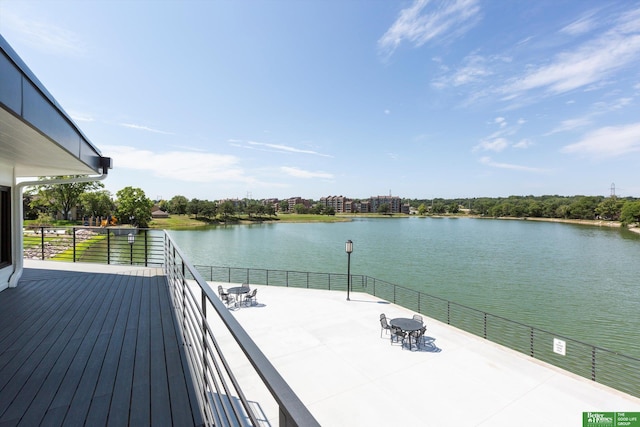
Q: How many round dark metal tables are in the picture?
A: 2